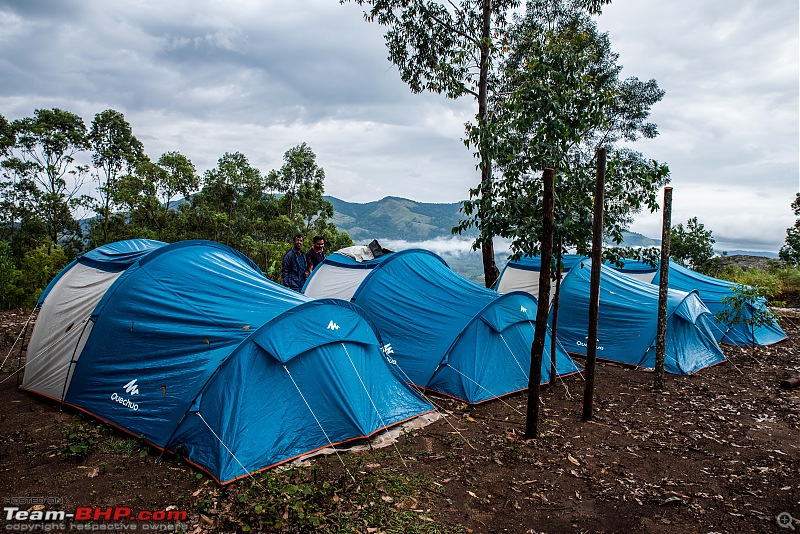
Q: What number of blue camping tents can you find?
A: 4